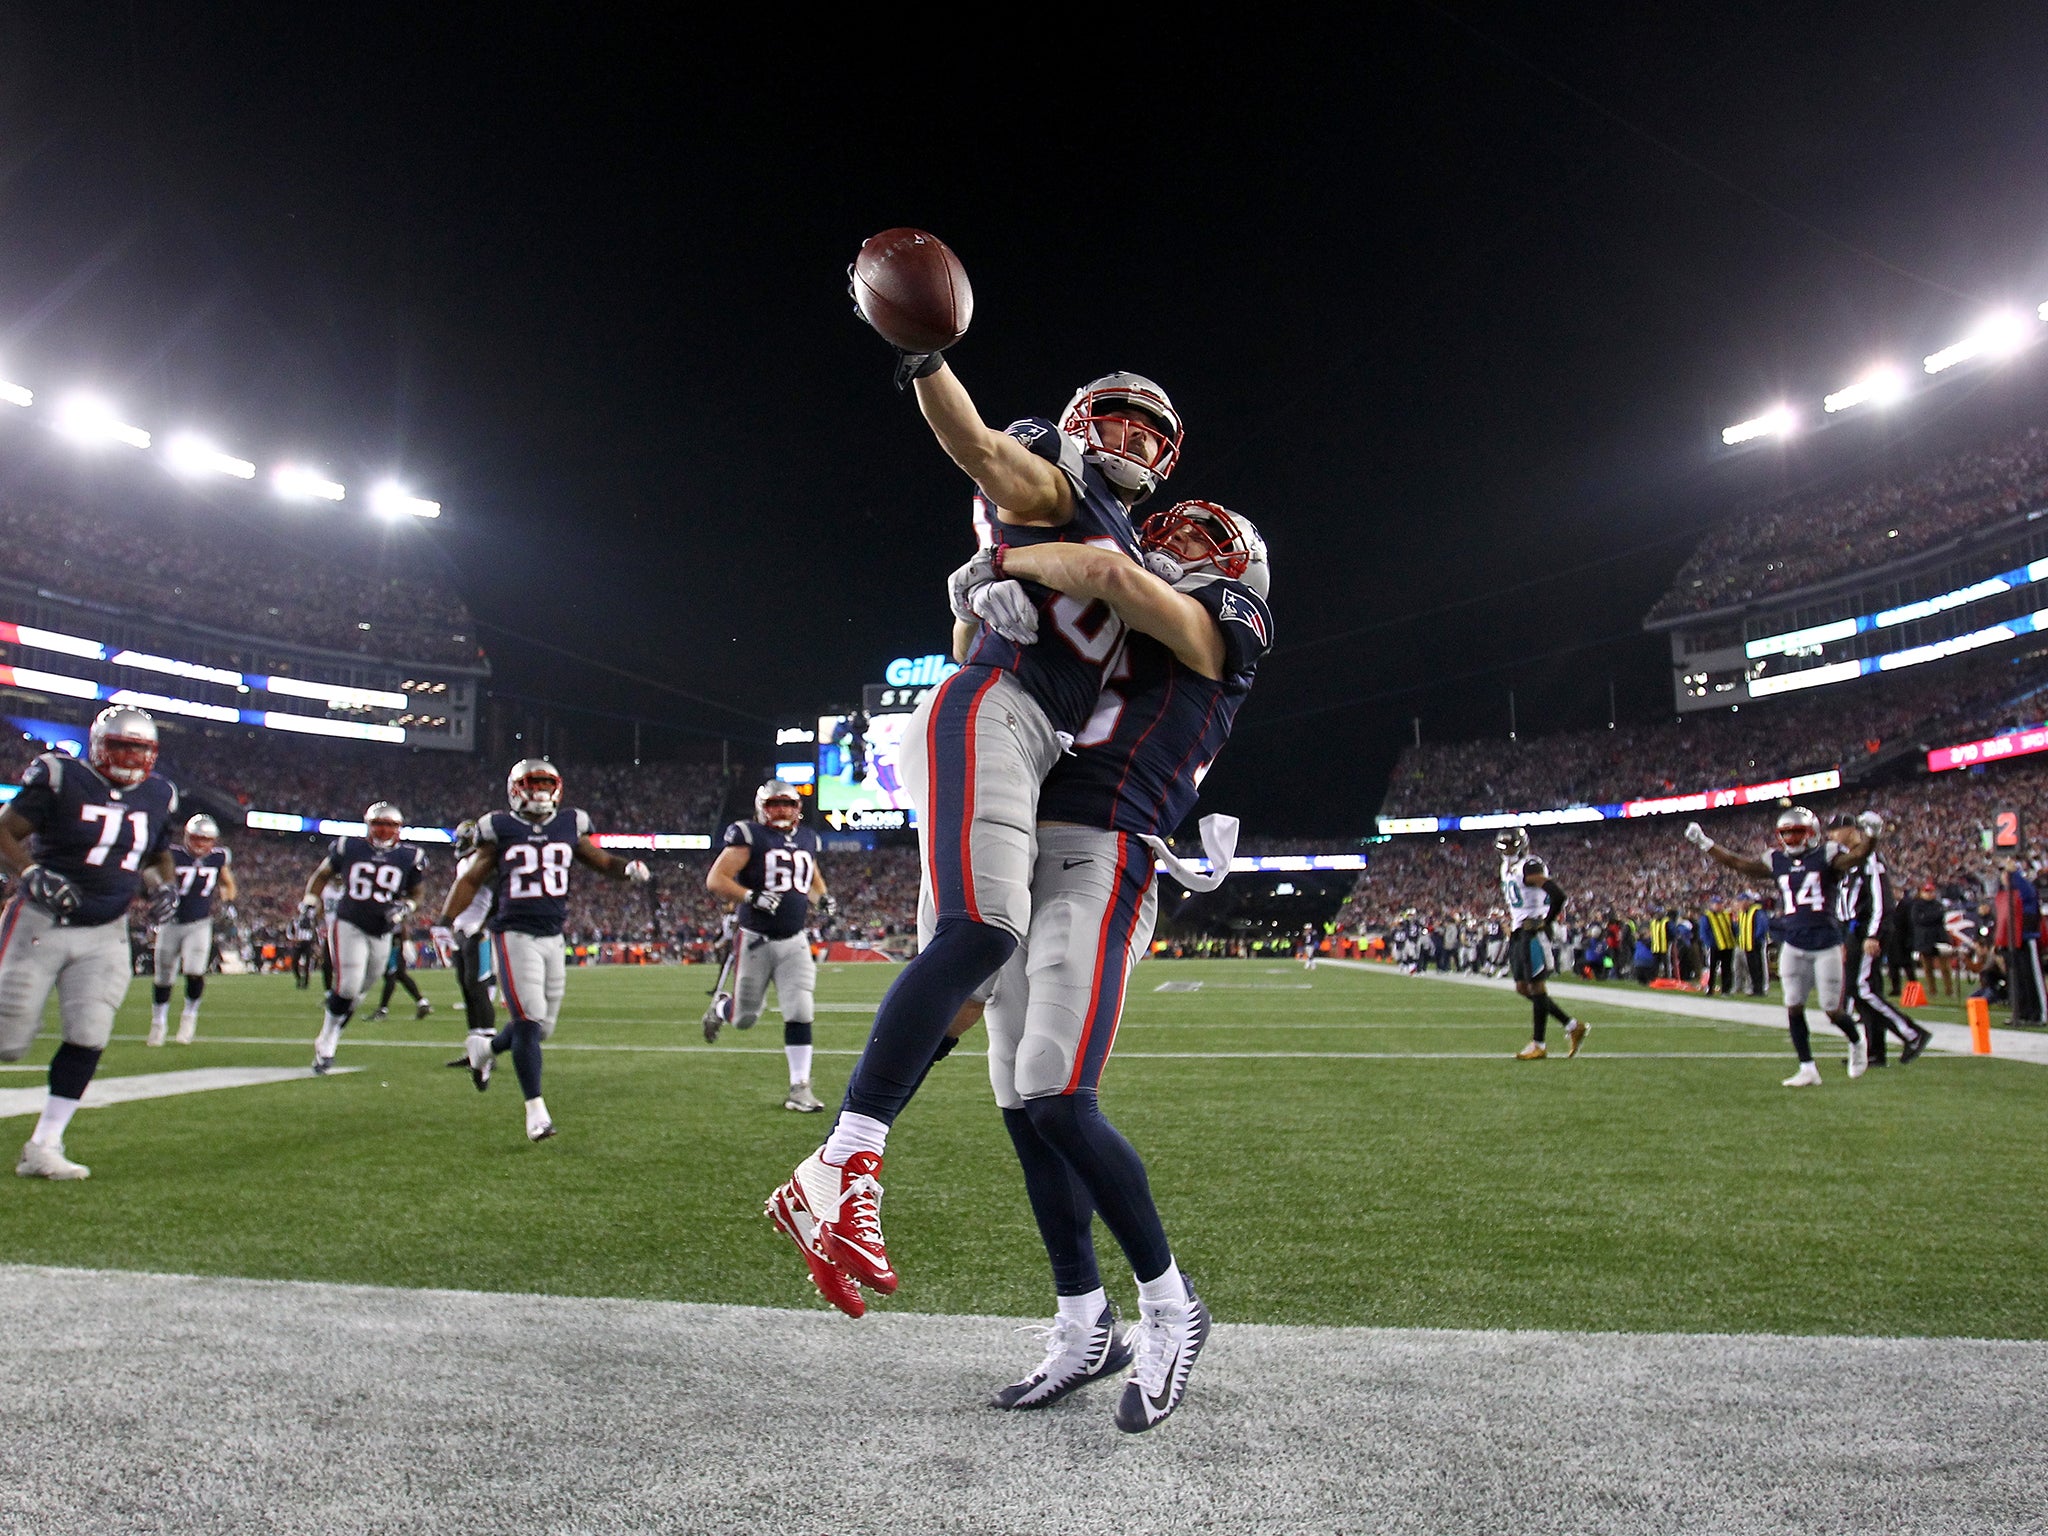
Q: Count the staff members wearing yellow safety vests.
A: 3